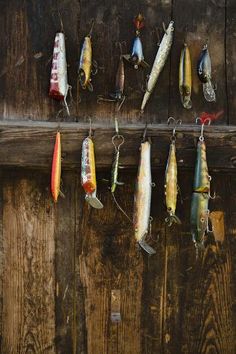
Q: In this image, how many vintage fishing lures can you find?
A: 13